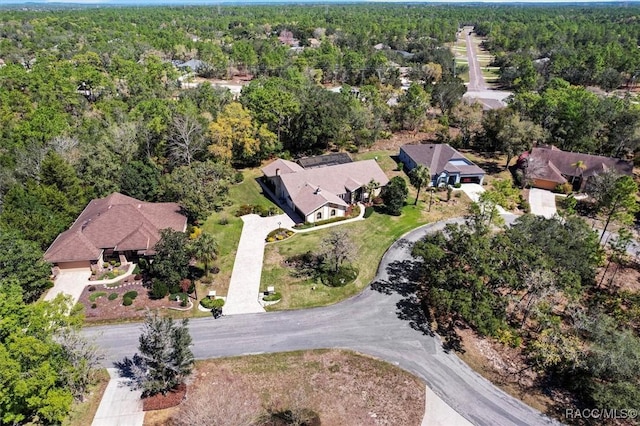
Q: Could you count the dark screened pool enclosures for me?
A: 1